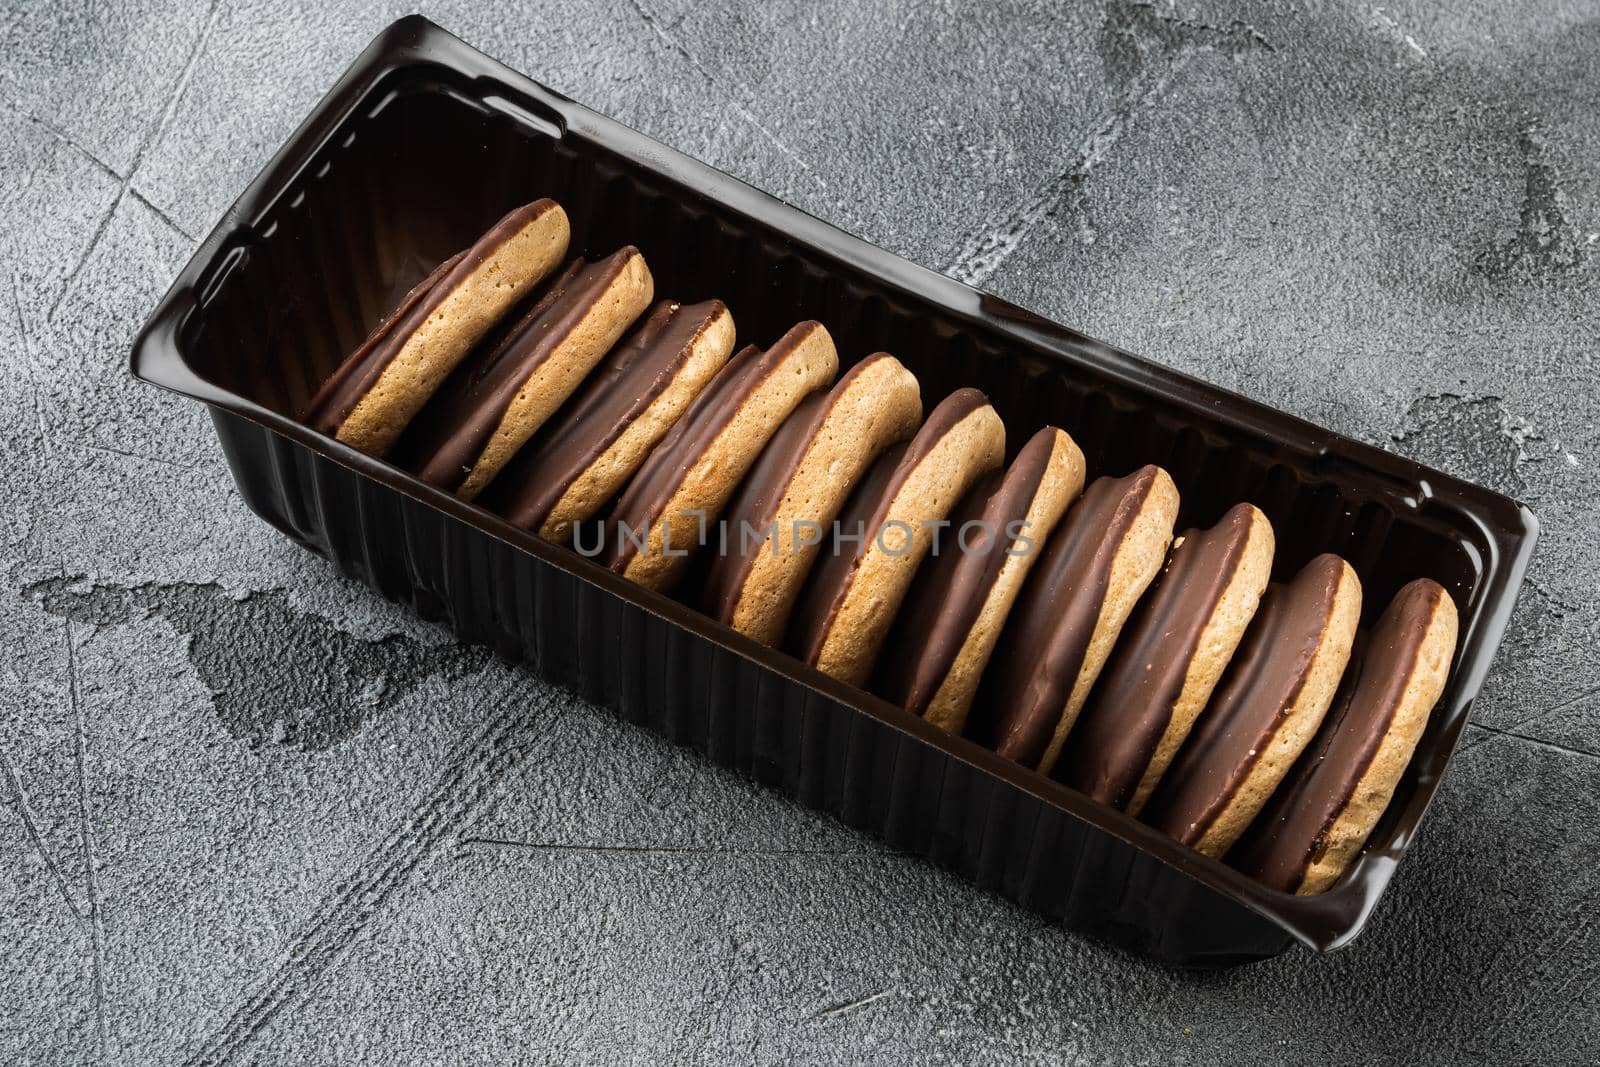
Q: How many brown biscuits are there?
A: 11